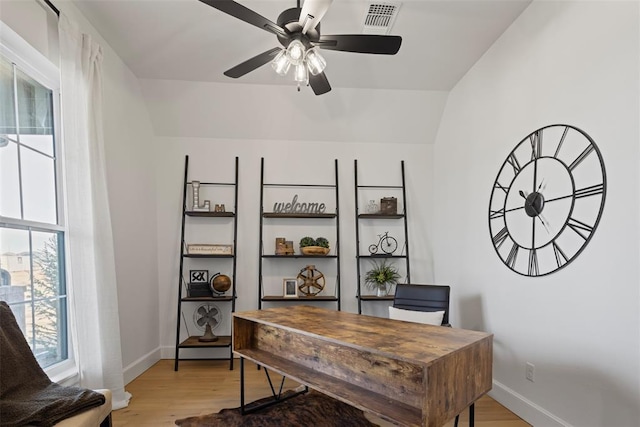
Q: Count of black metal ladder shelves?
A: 3